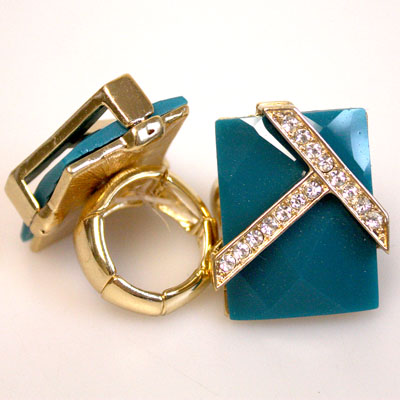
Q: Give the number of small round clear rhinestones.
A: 15